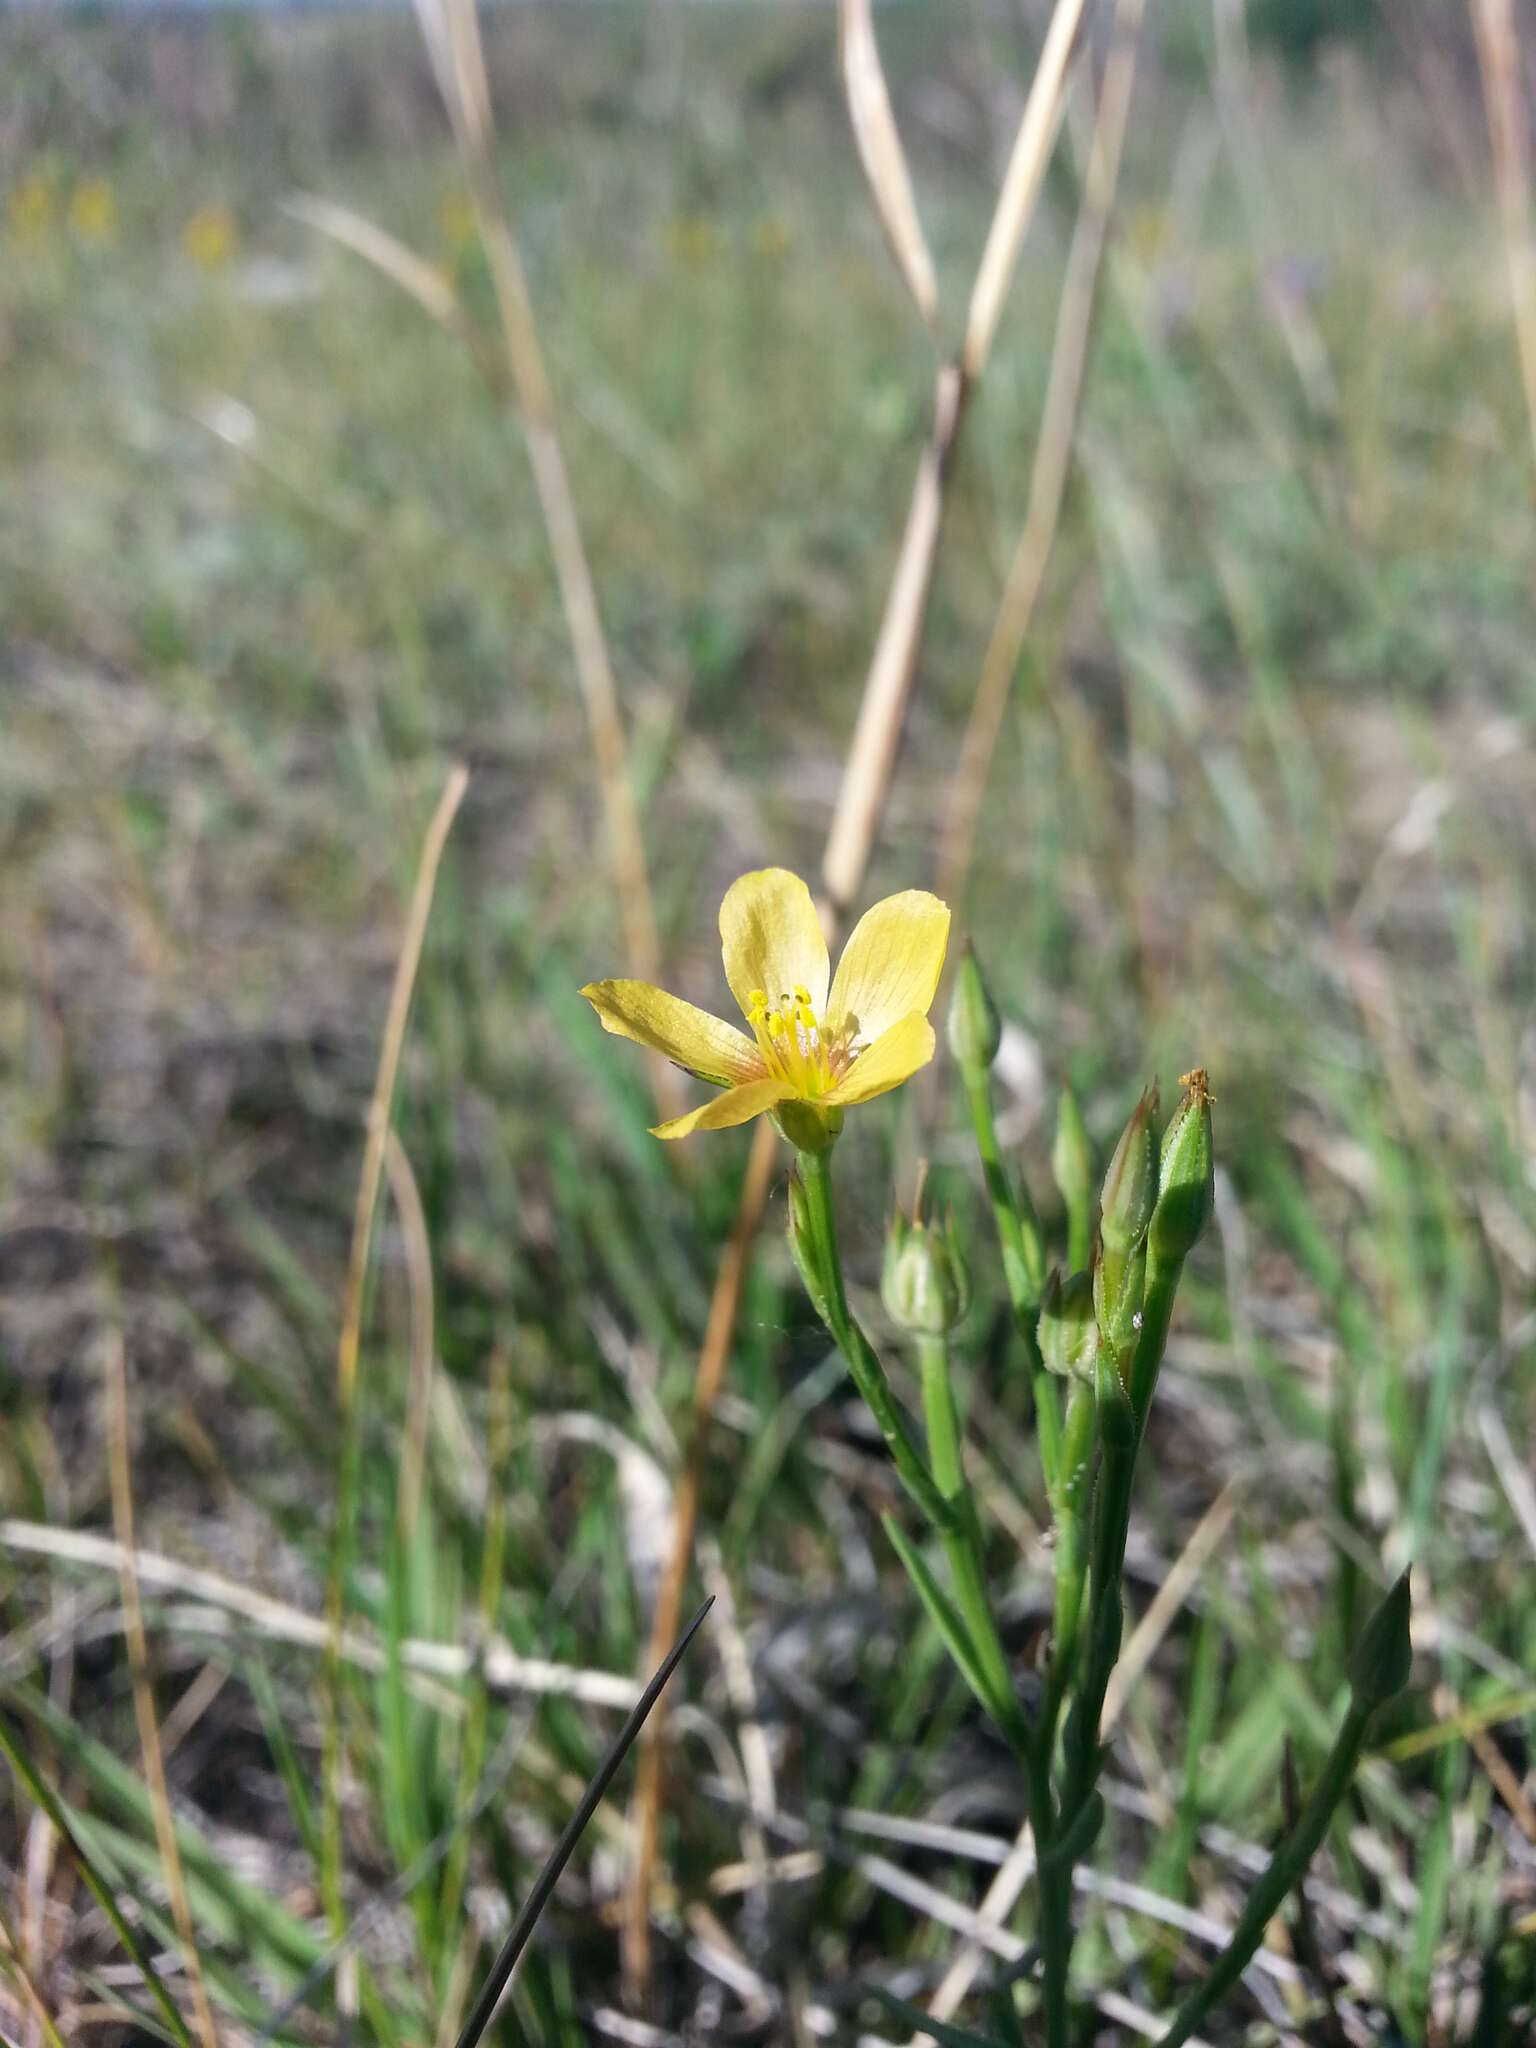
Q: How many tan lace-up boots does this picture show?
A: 0